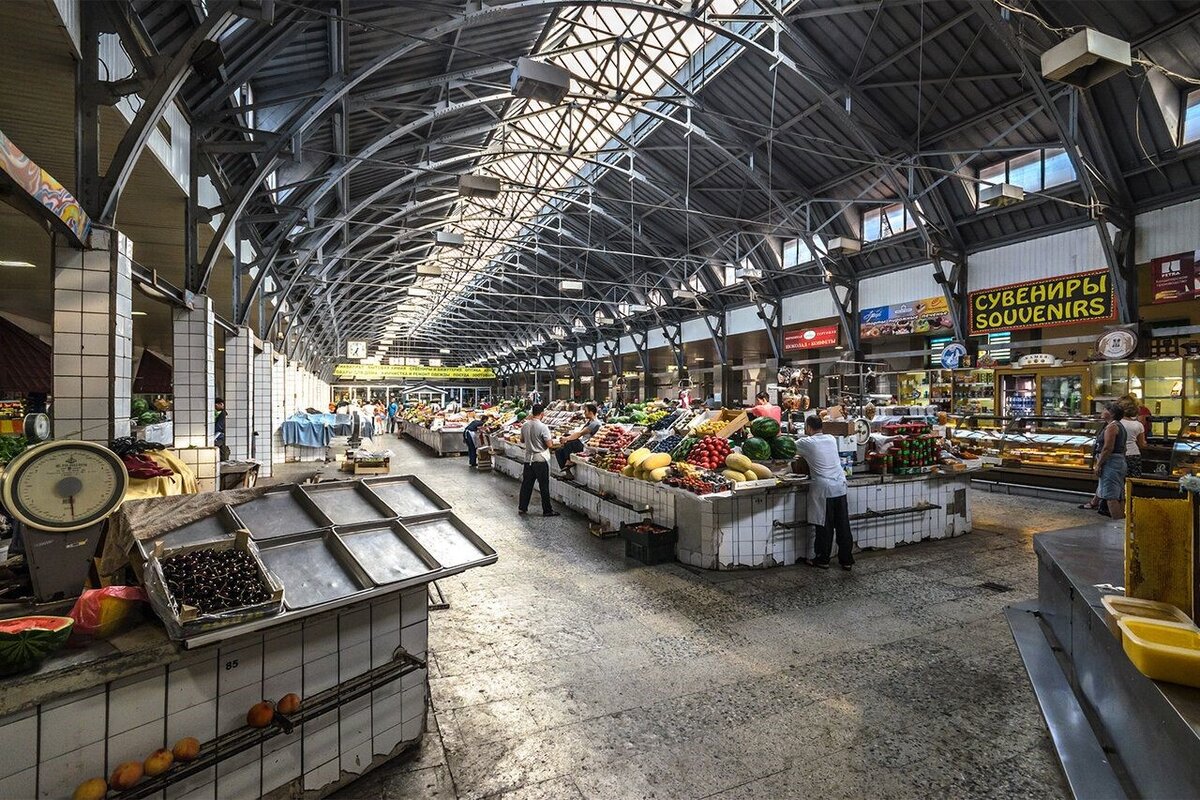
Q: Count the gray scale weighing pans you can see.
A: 7